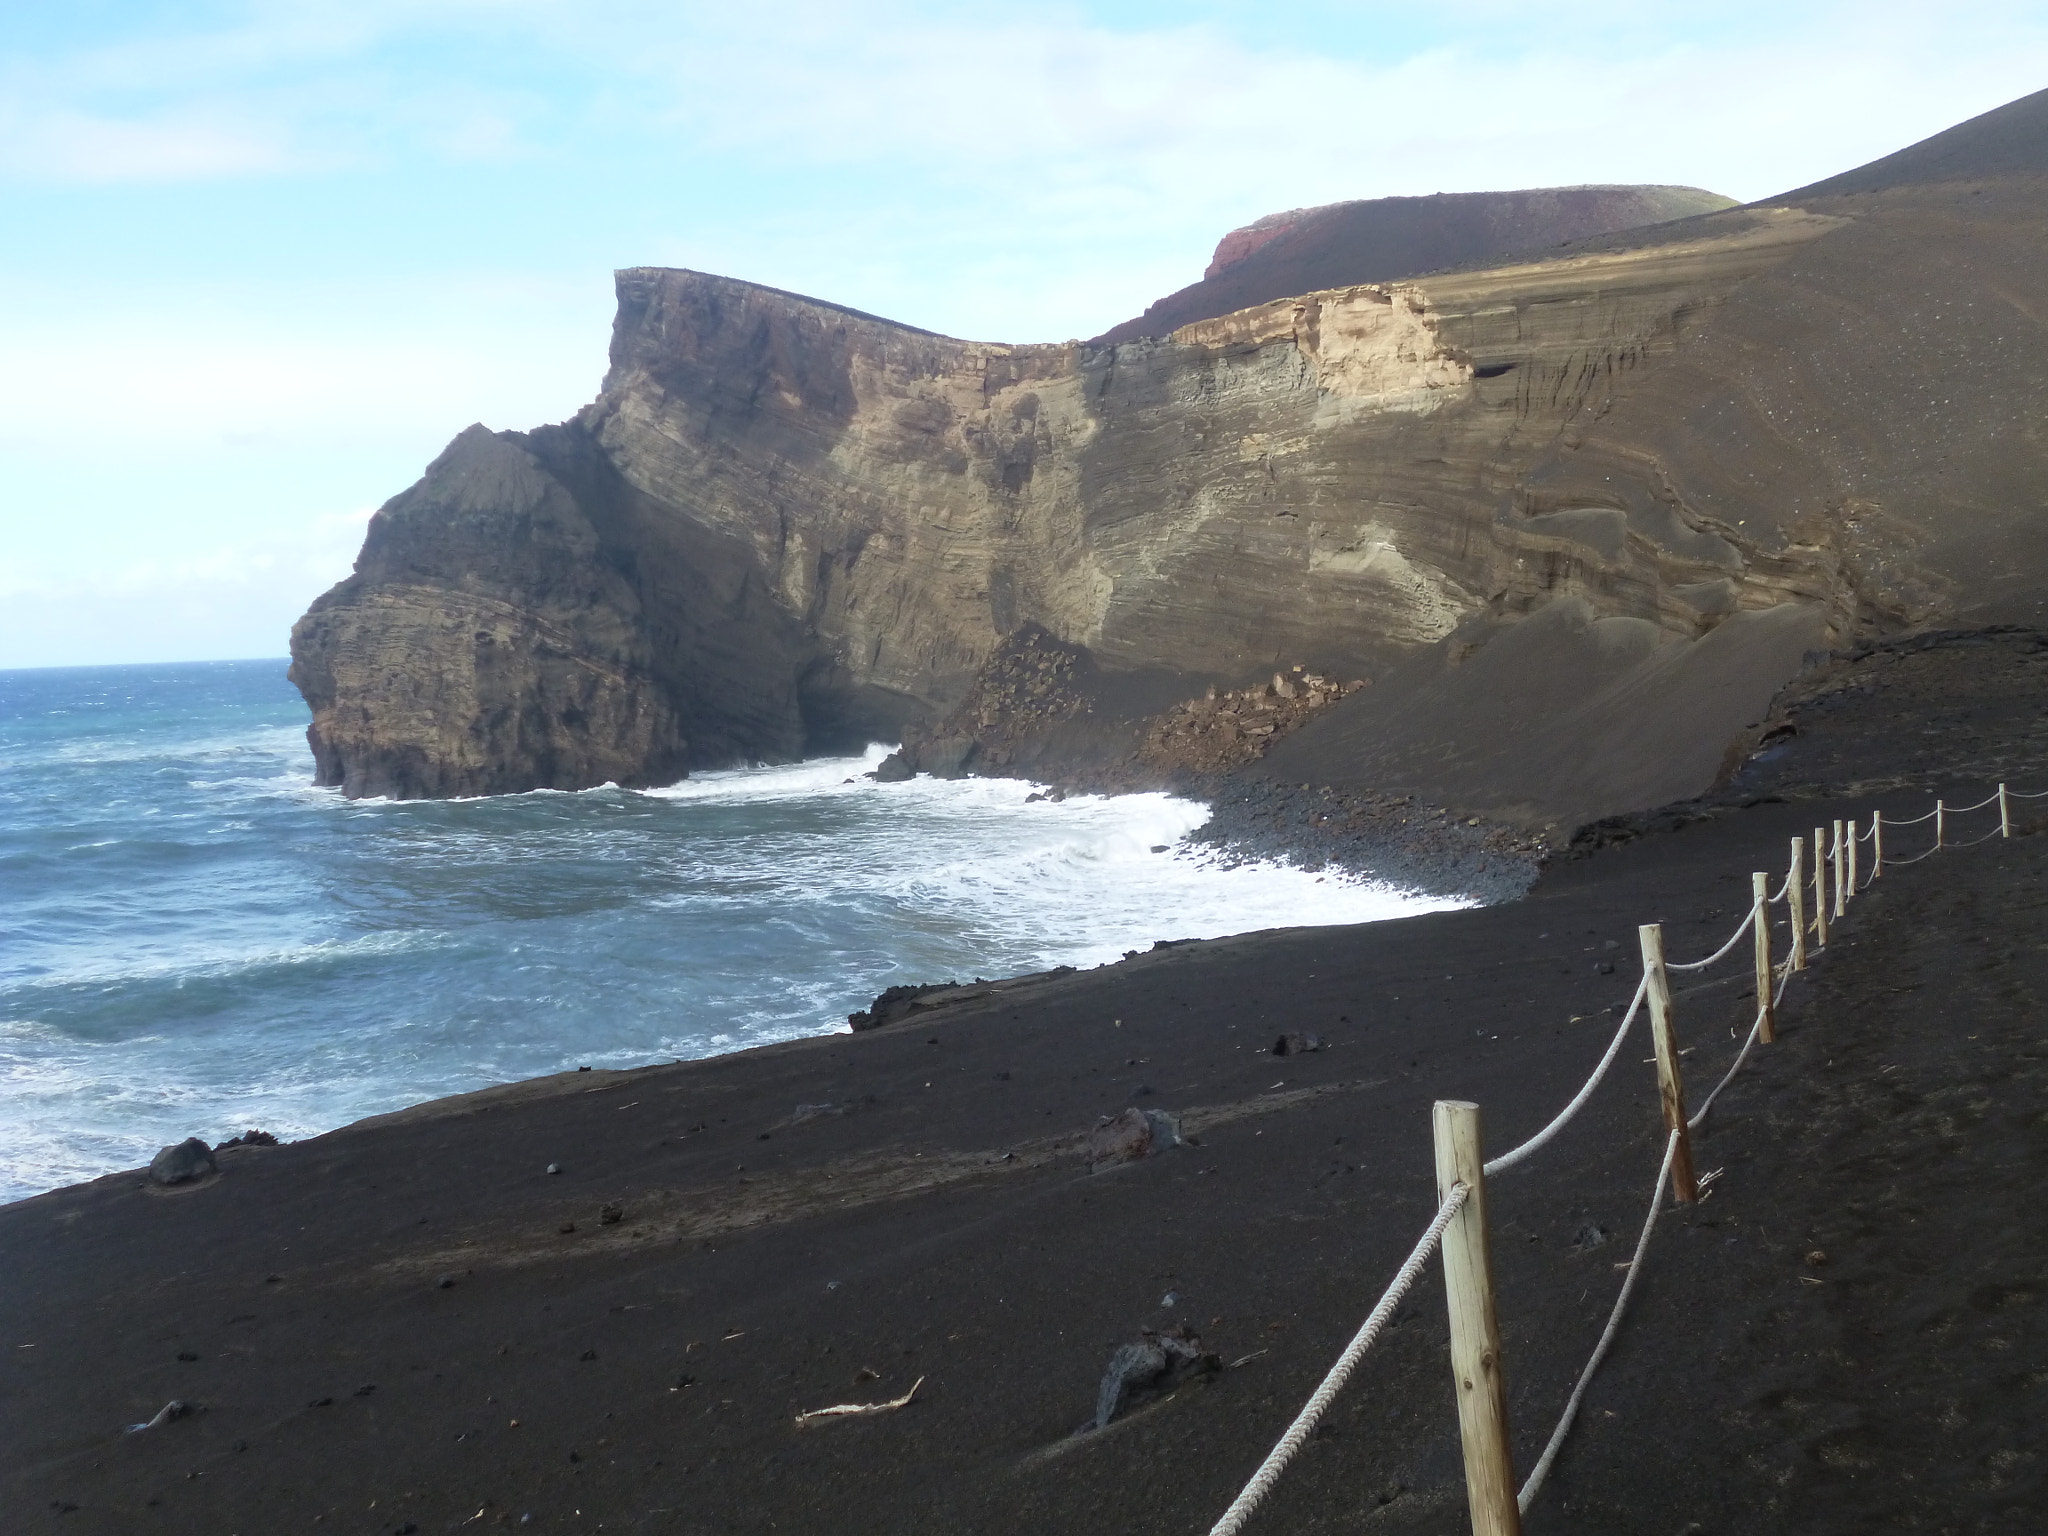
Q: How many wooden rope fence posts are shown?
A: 10